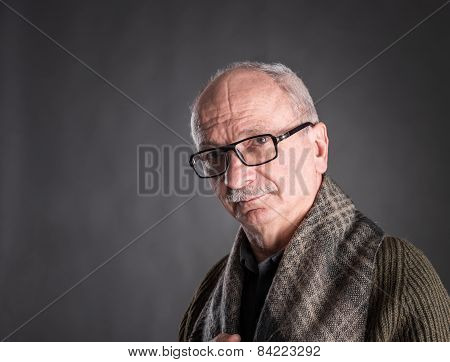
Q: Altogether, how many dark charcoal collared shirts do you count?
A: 1